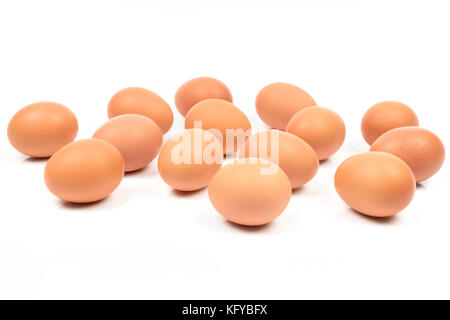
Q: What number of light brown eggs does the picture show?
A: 14